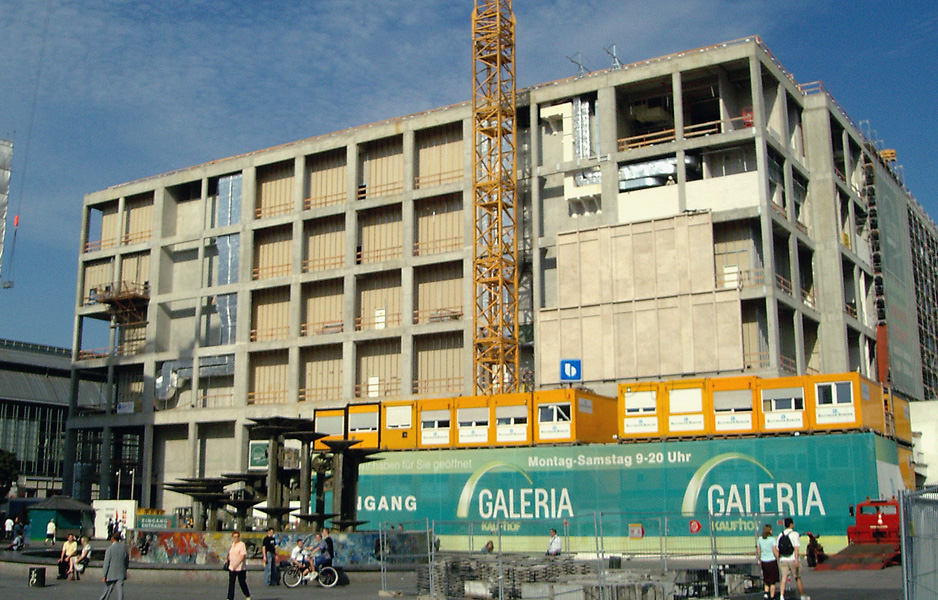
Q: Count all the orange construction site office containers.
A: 12